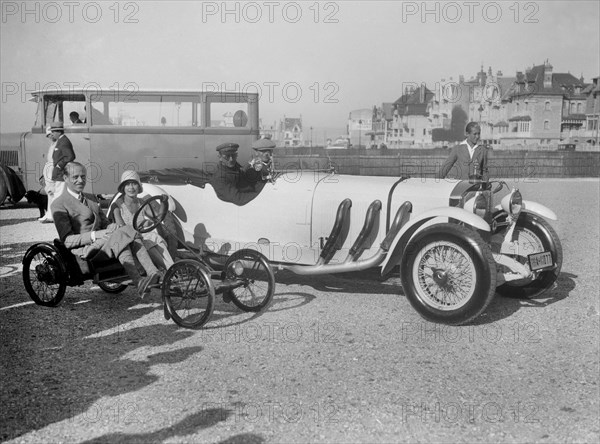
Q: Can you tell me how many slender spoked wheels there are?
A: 4